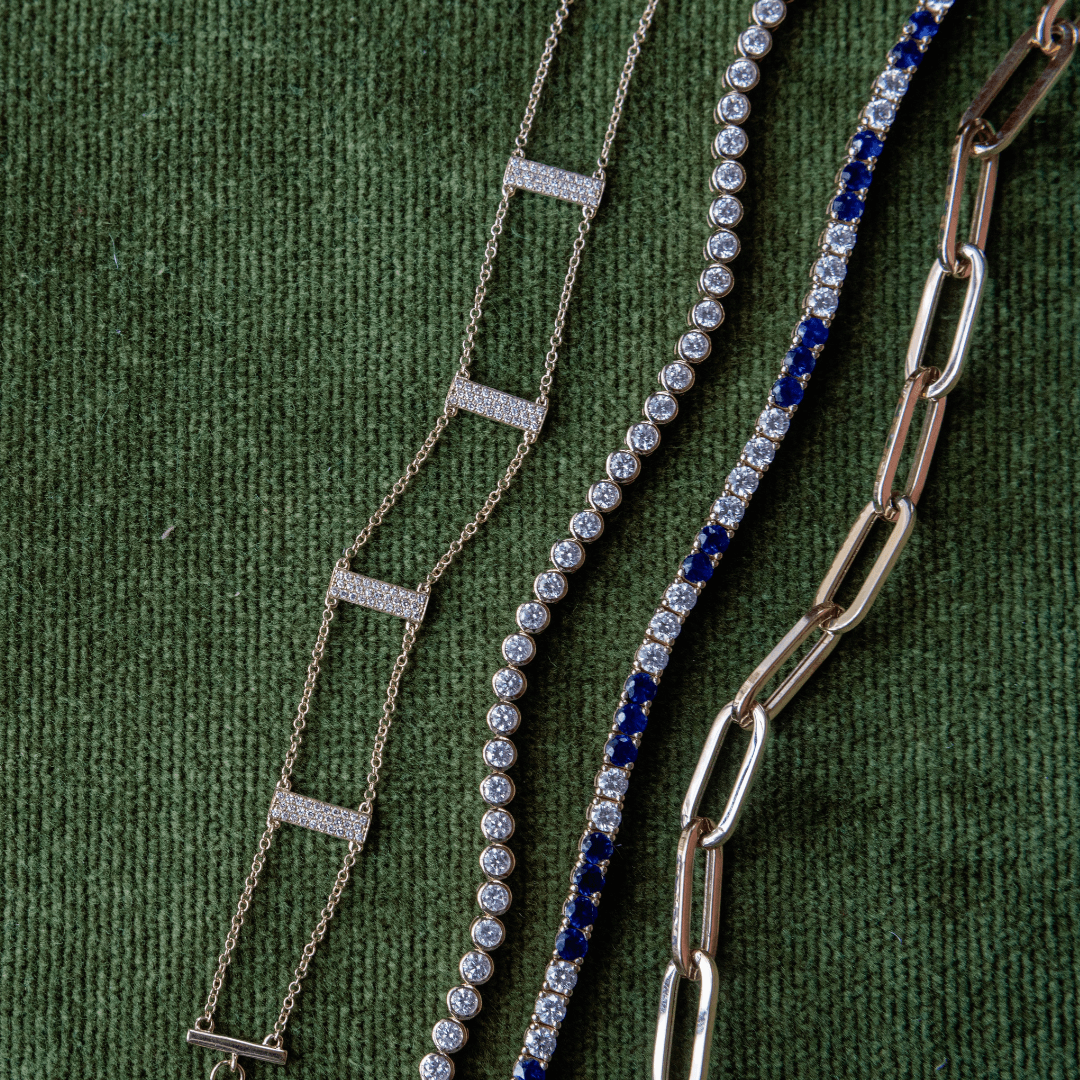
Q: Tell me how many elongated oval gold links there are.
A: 10